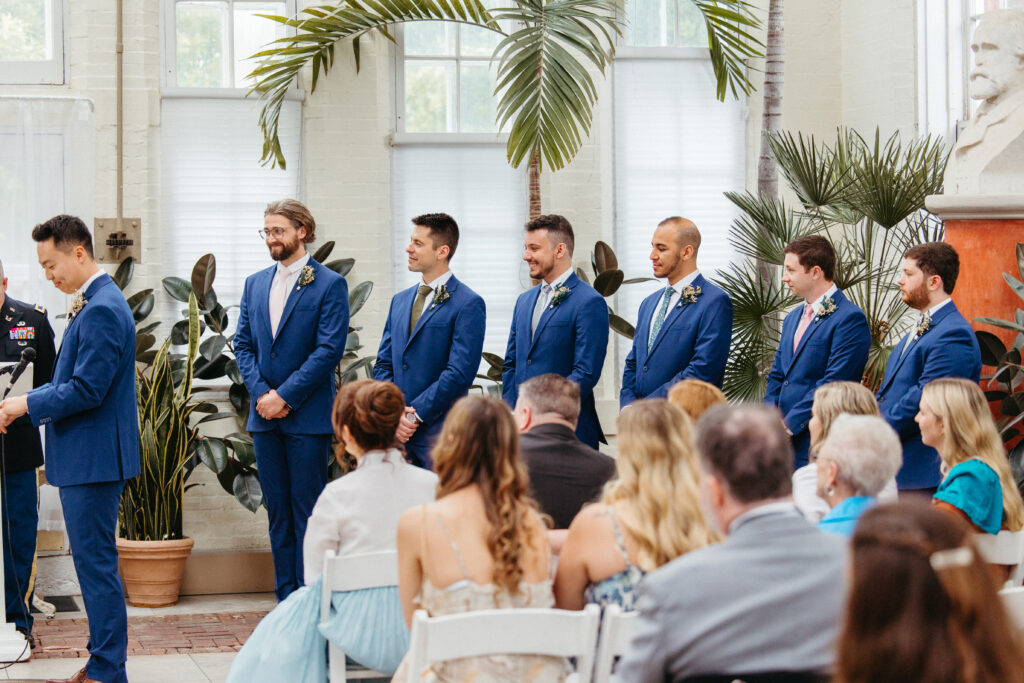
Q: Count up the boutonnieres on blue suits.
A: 7